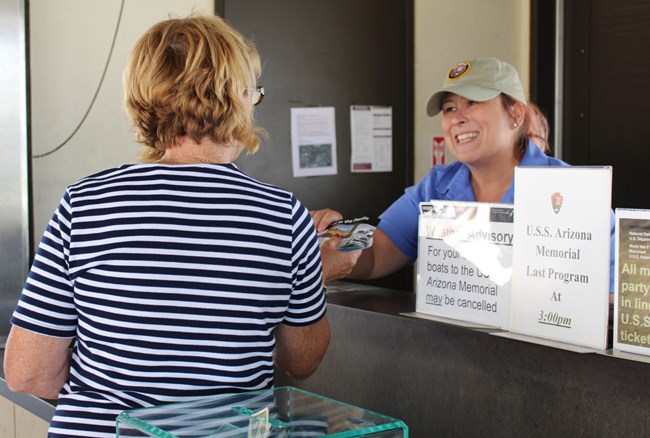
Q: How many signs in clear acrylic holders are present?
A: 3